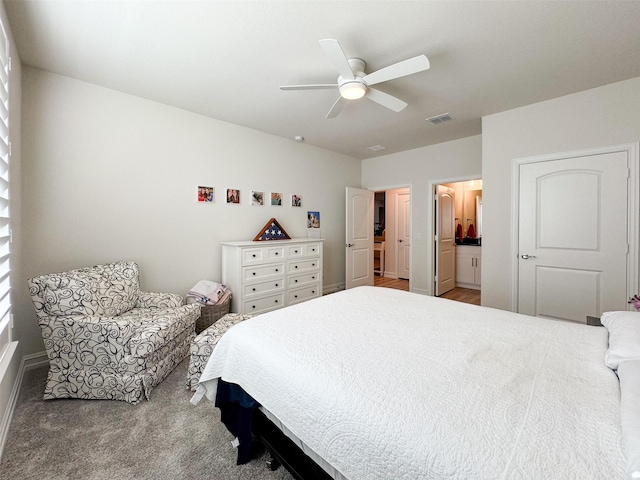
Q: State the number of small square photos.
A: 5